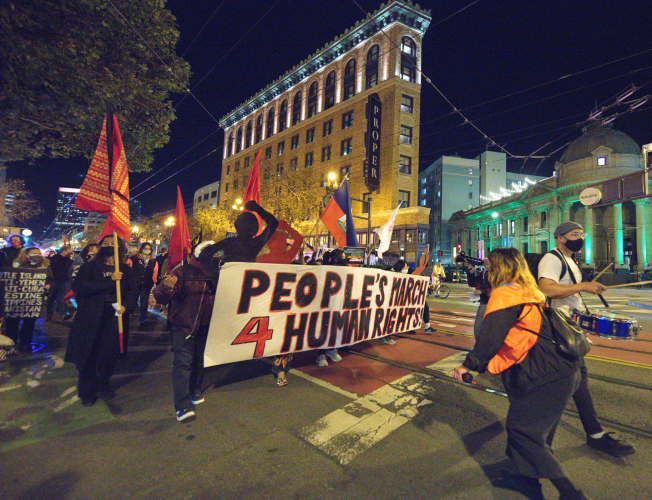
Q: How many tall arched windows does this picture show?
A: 12